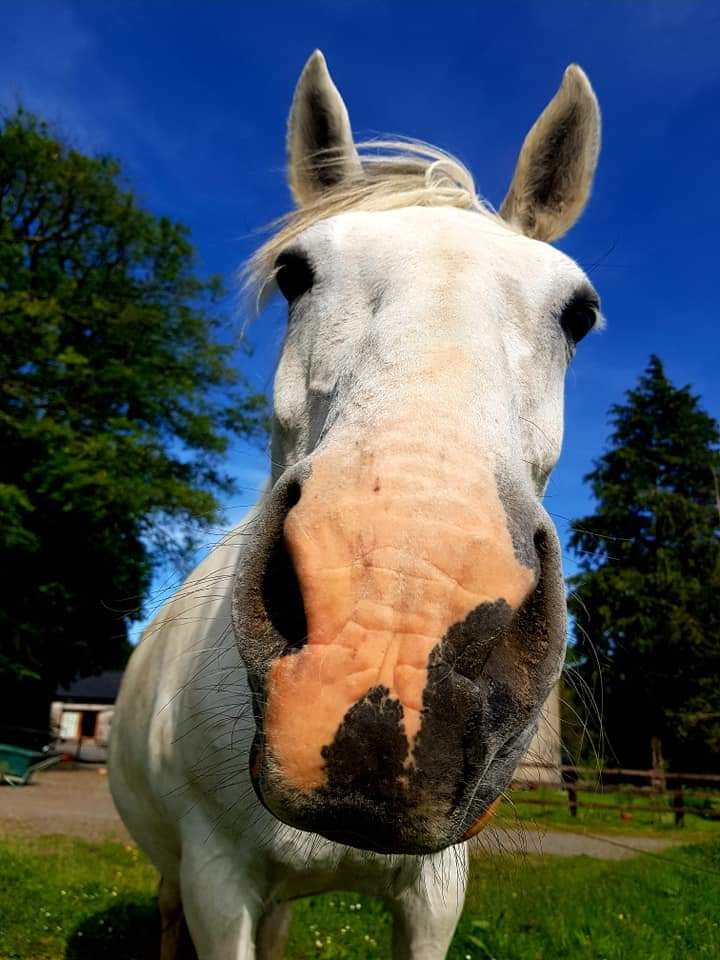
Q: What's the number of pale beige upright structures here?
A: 1